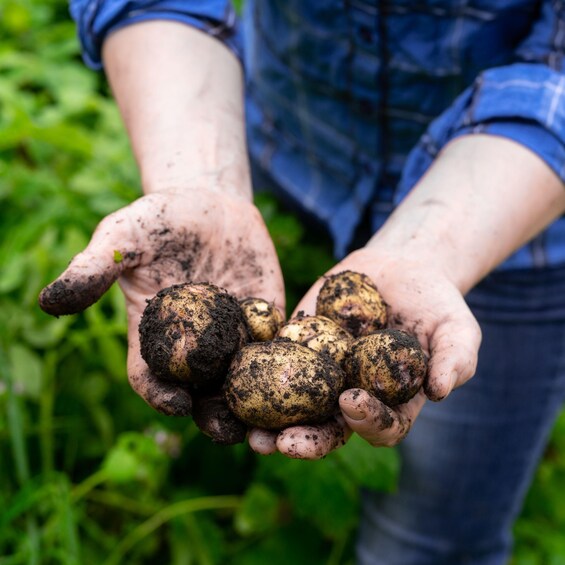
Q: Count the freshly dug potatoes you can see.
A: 6